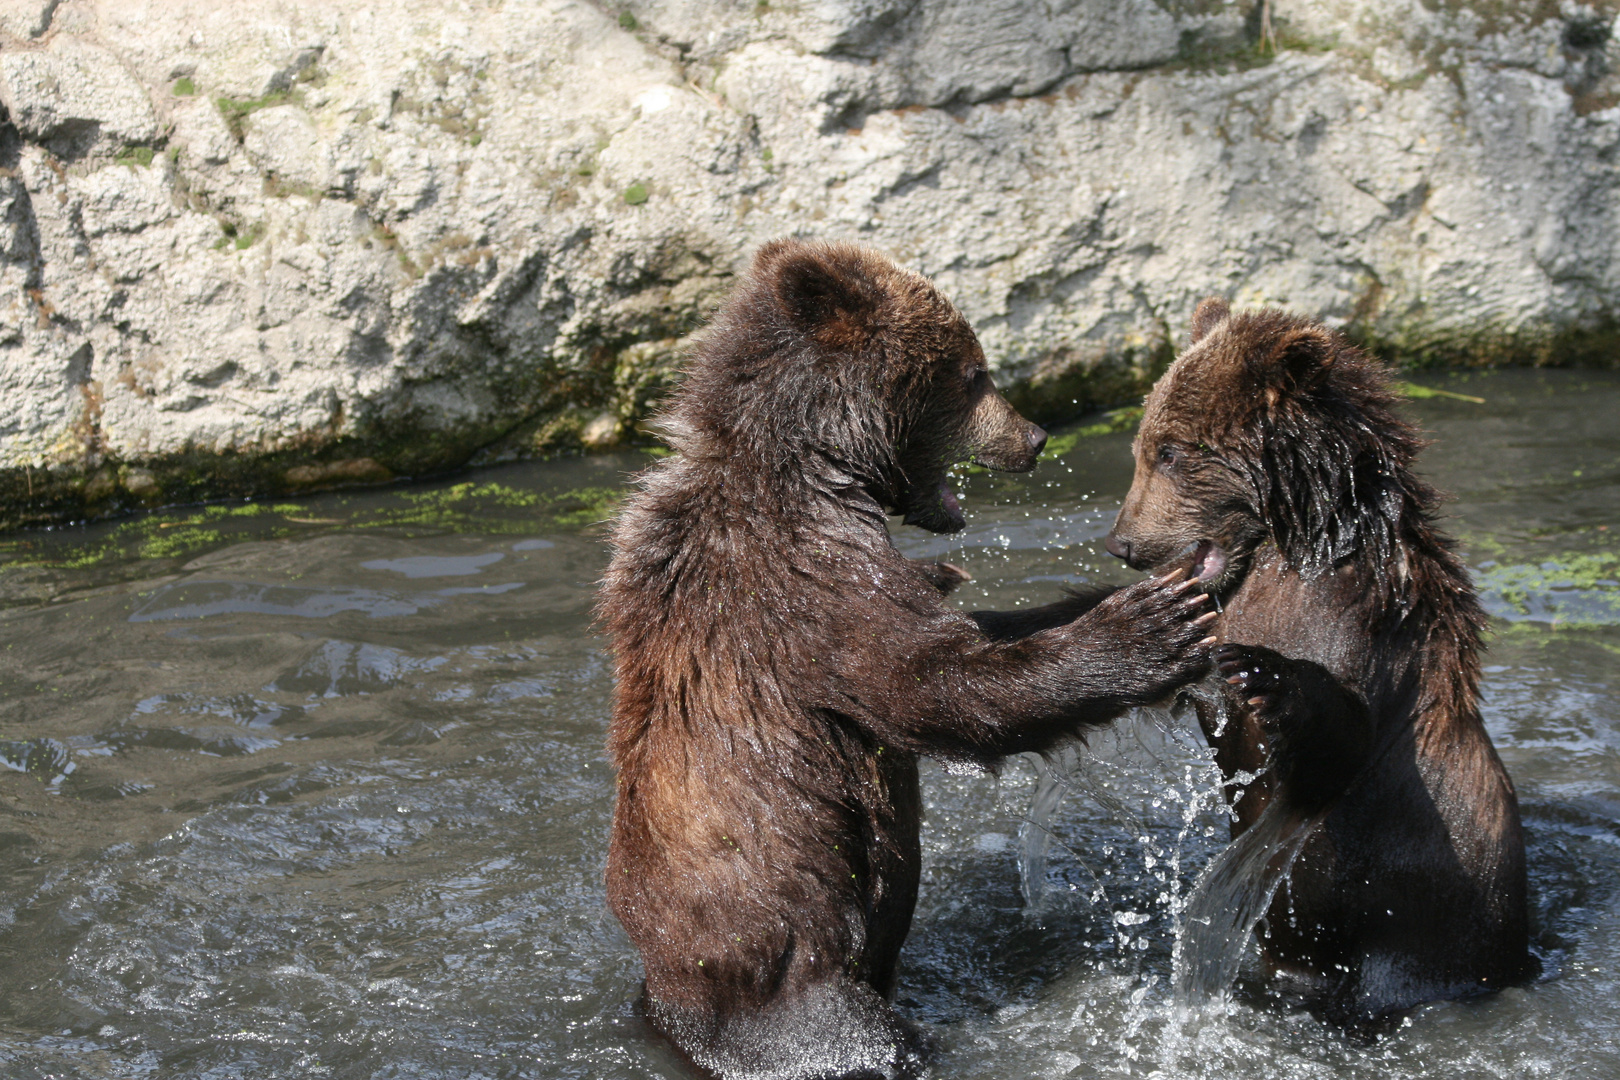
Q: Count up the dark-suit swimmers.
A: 0